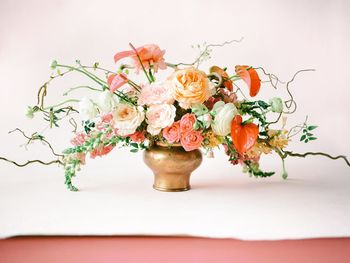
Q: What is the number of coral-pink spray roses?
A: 3